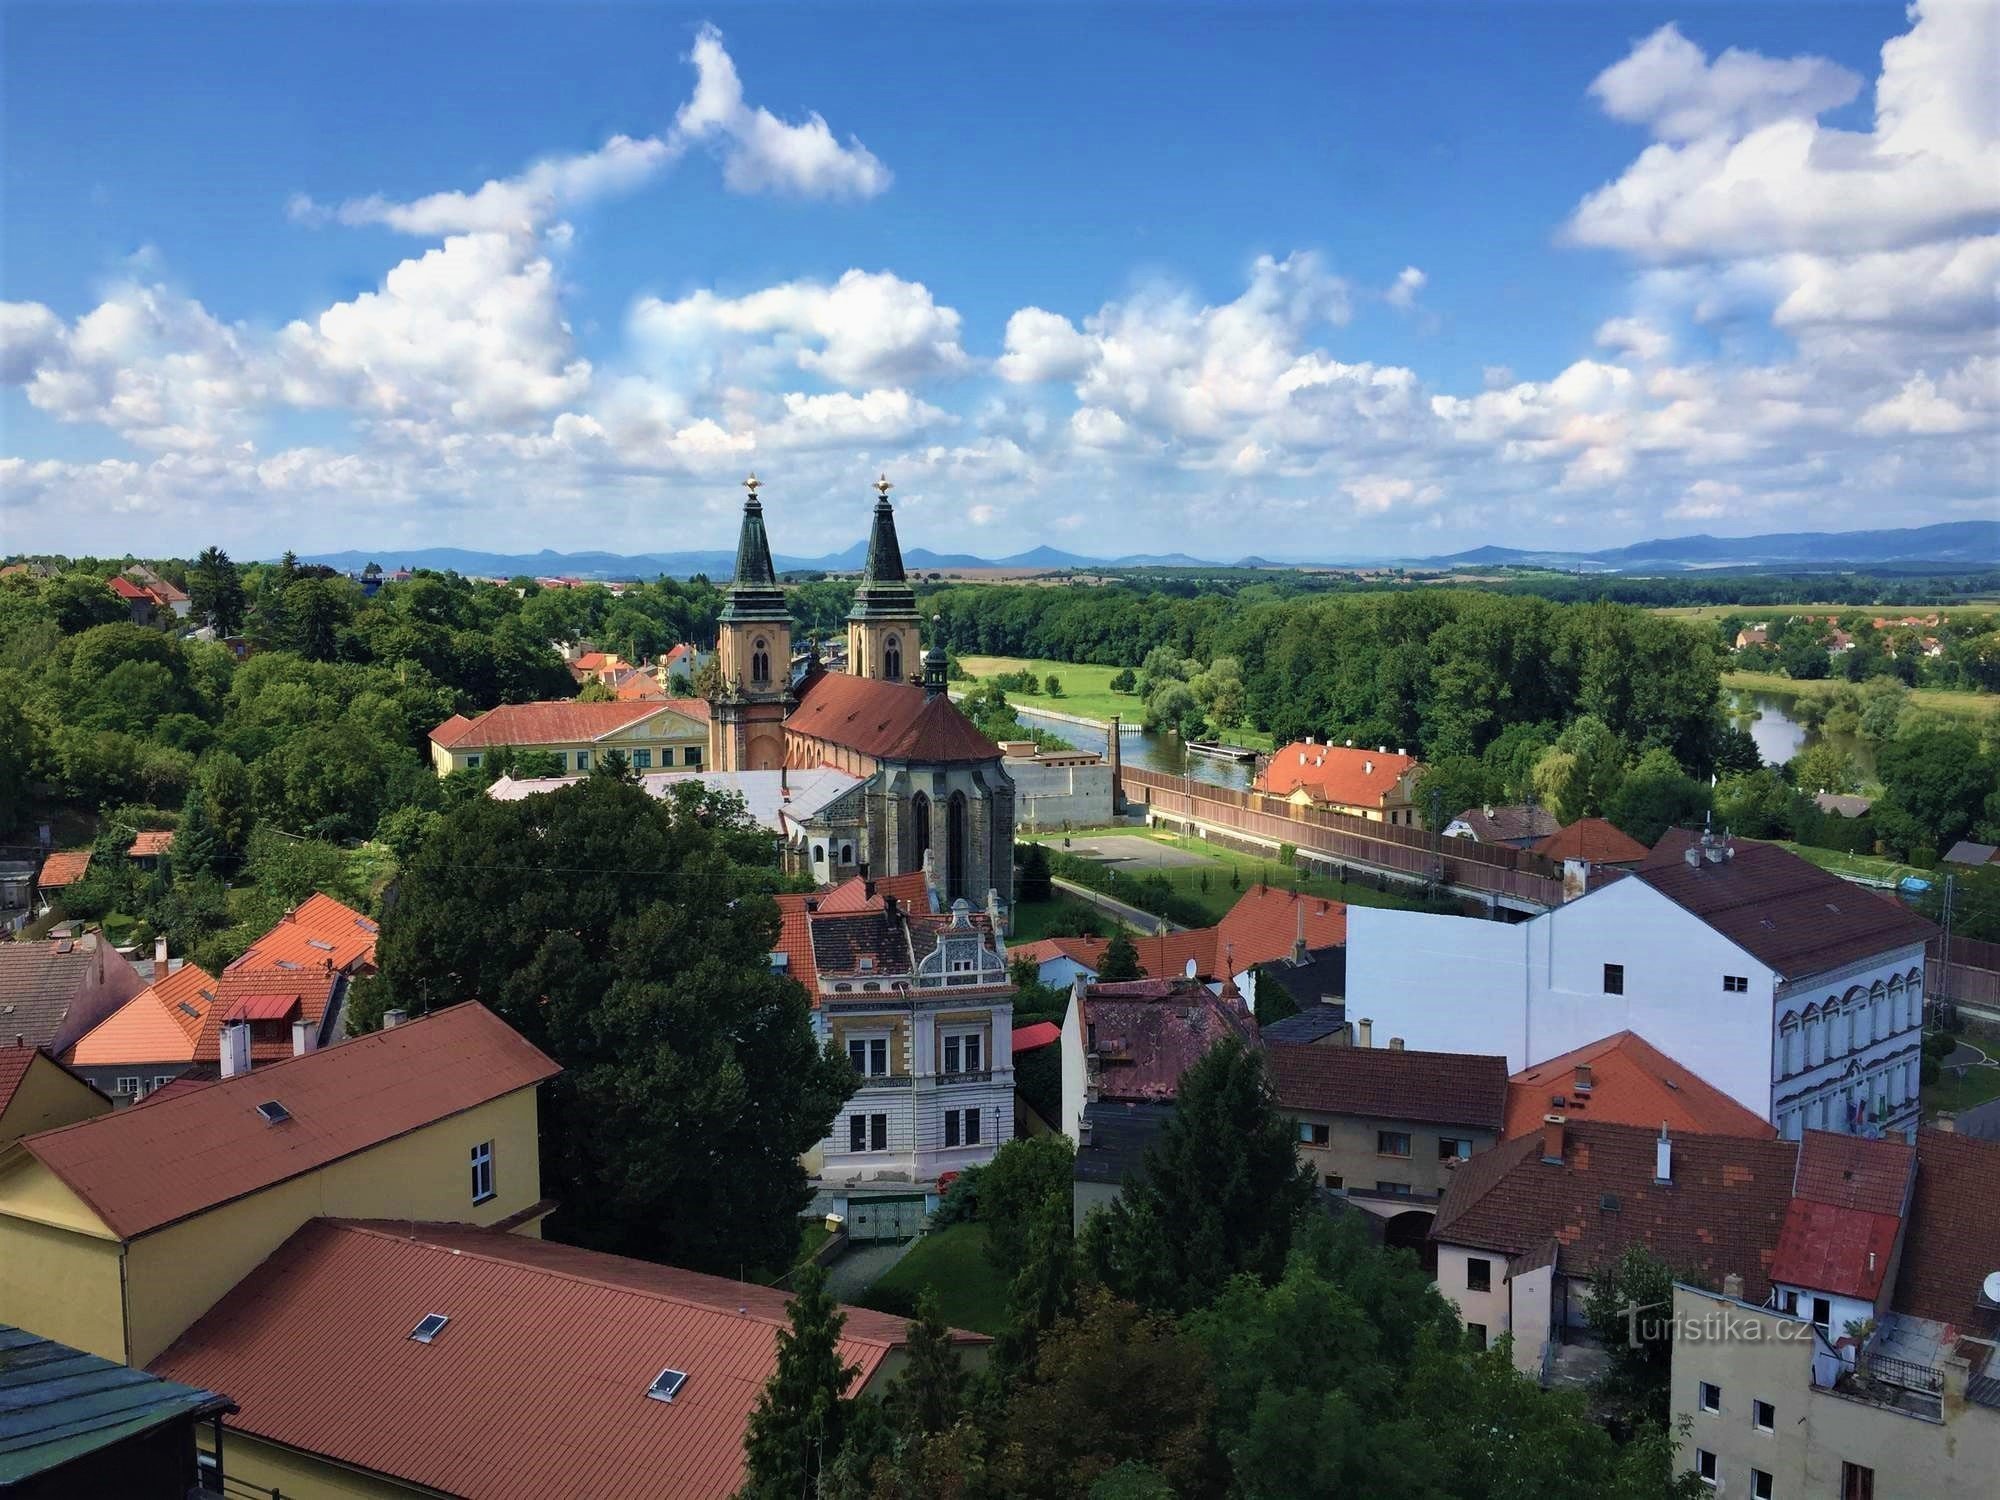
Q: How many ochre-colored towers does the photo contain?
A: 2